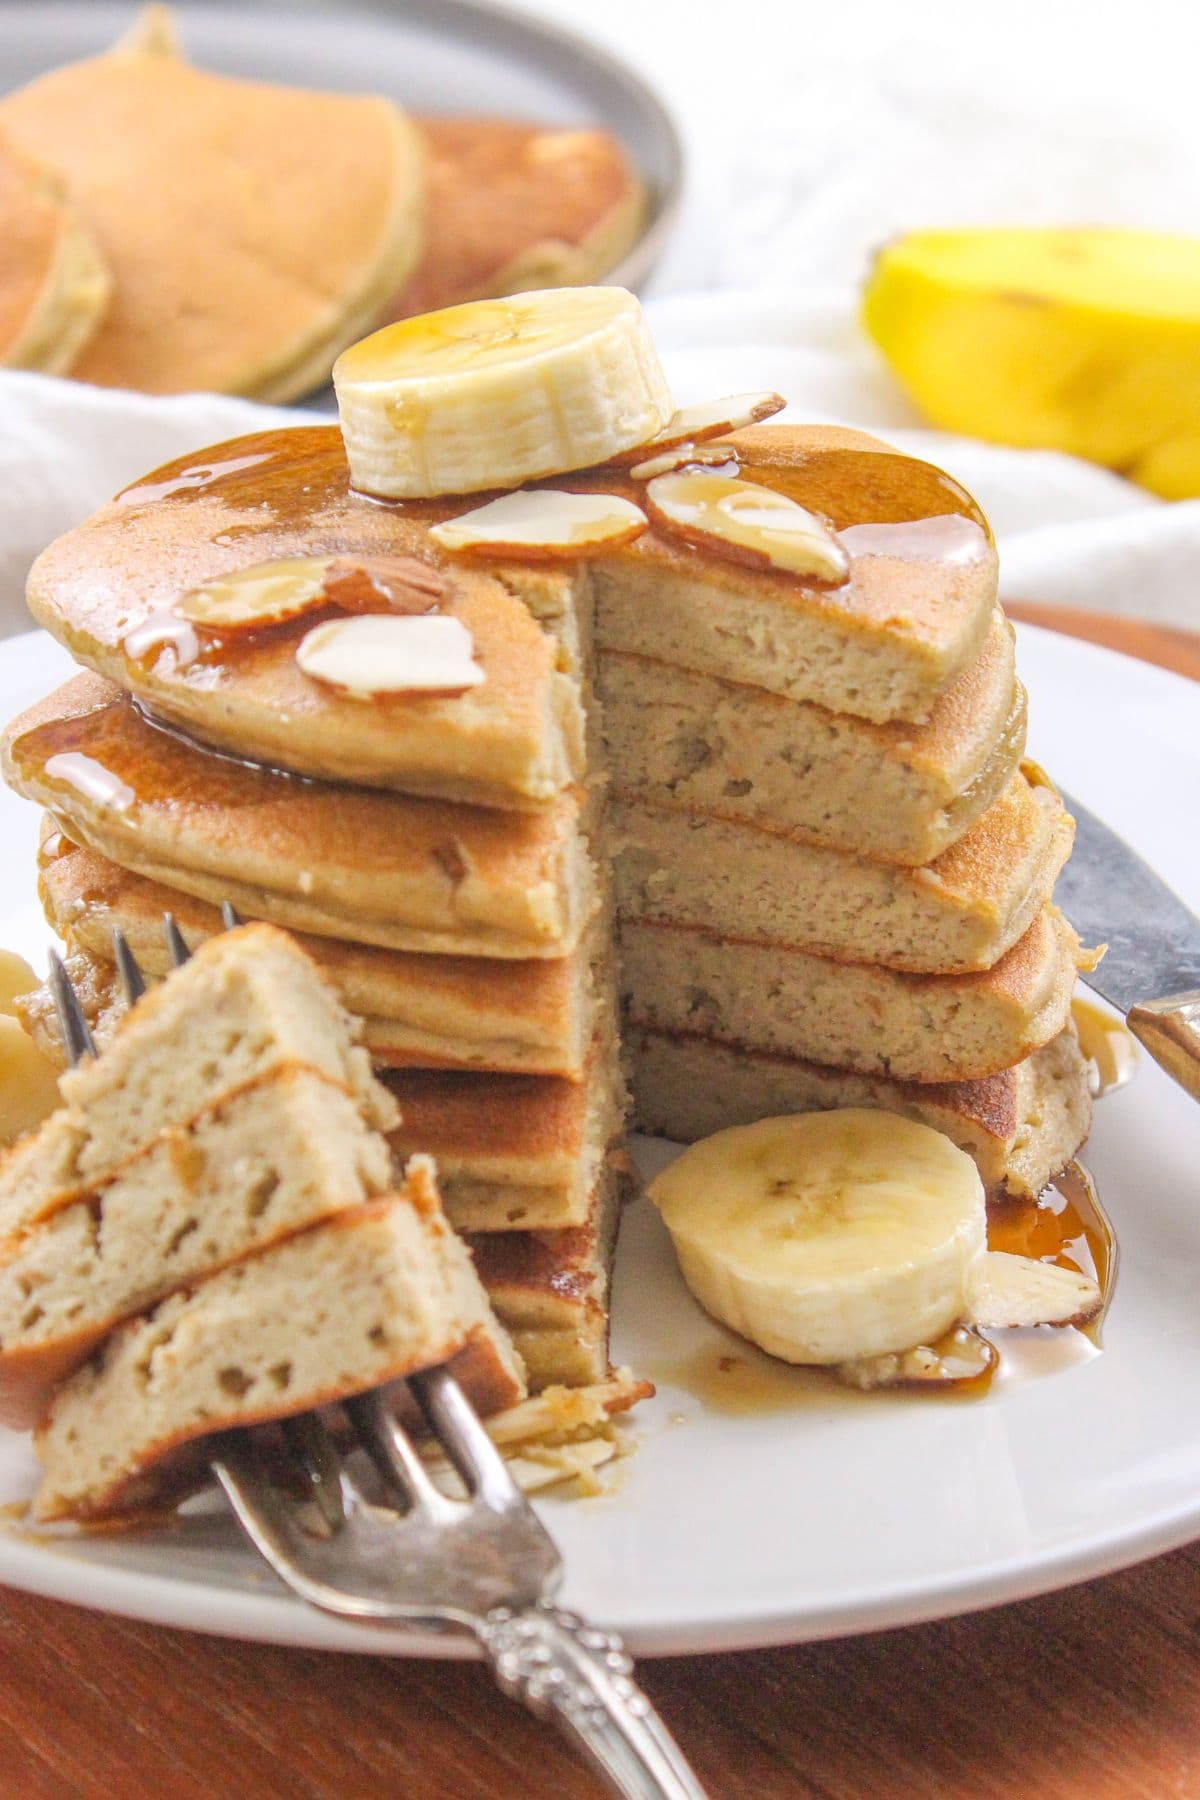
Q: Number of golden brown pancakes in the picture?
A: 8